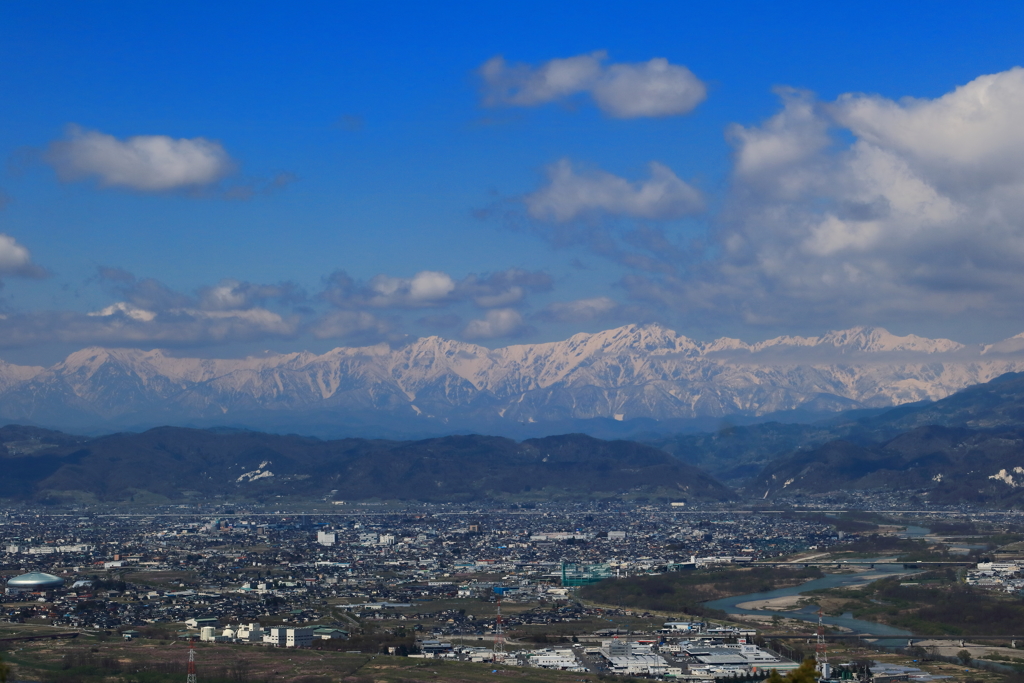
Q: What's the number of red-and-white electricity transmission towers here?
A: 3